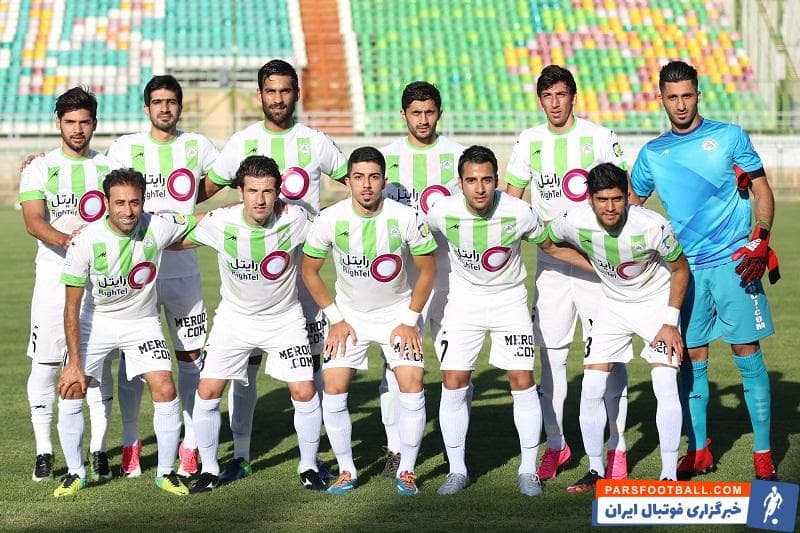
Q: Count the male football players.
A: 11